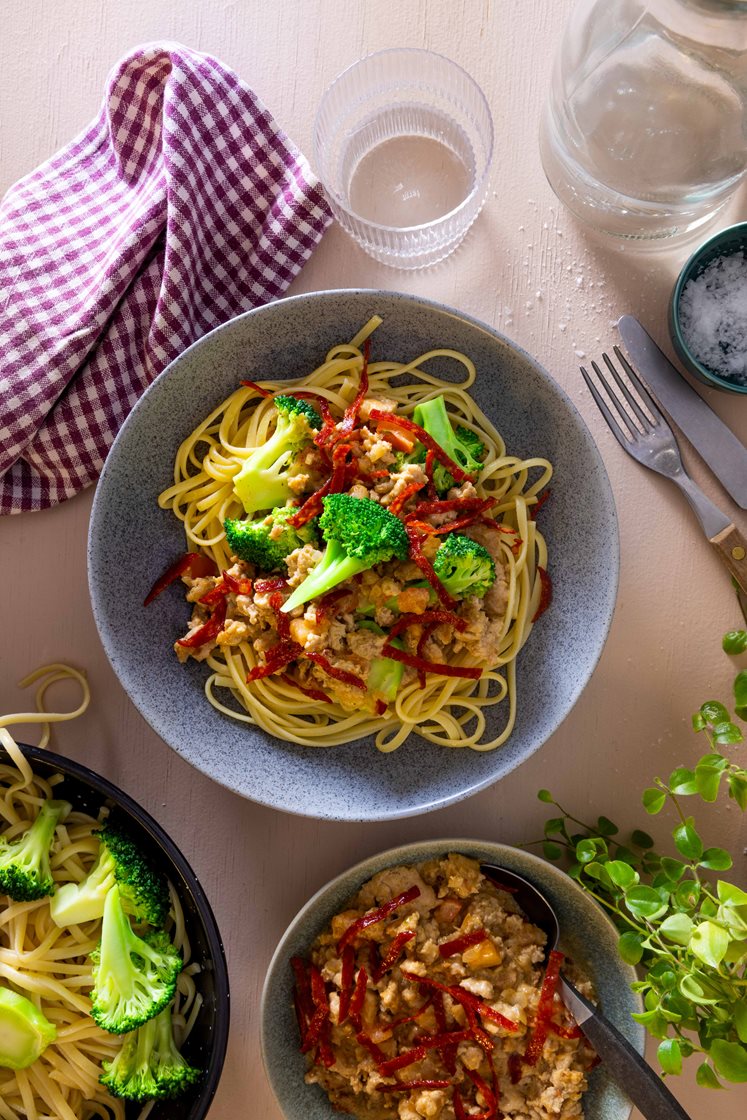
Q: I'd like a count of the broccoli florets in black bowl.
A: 4